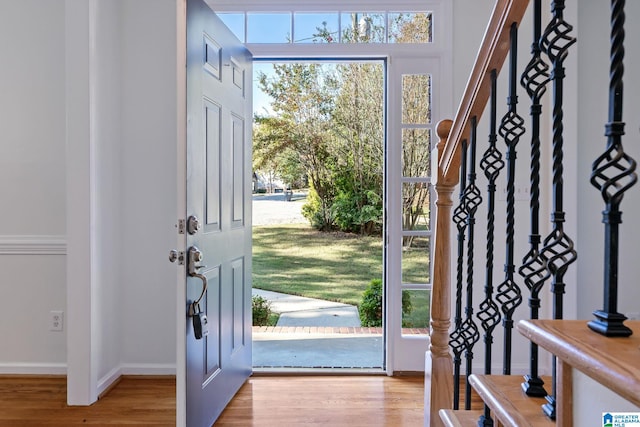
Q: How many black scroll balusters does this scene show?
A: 7